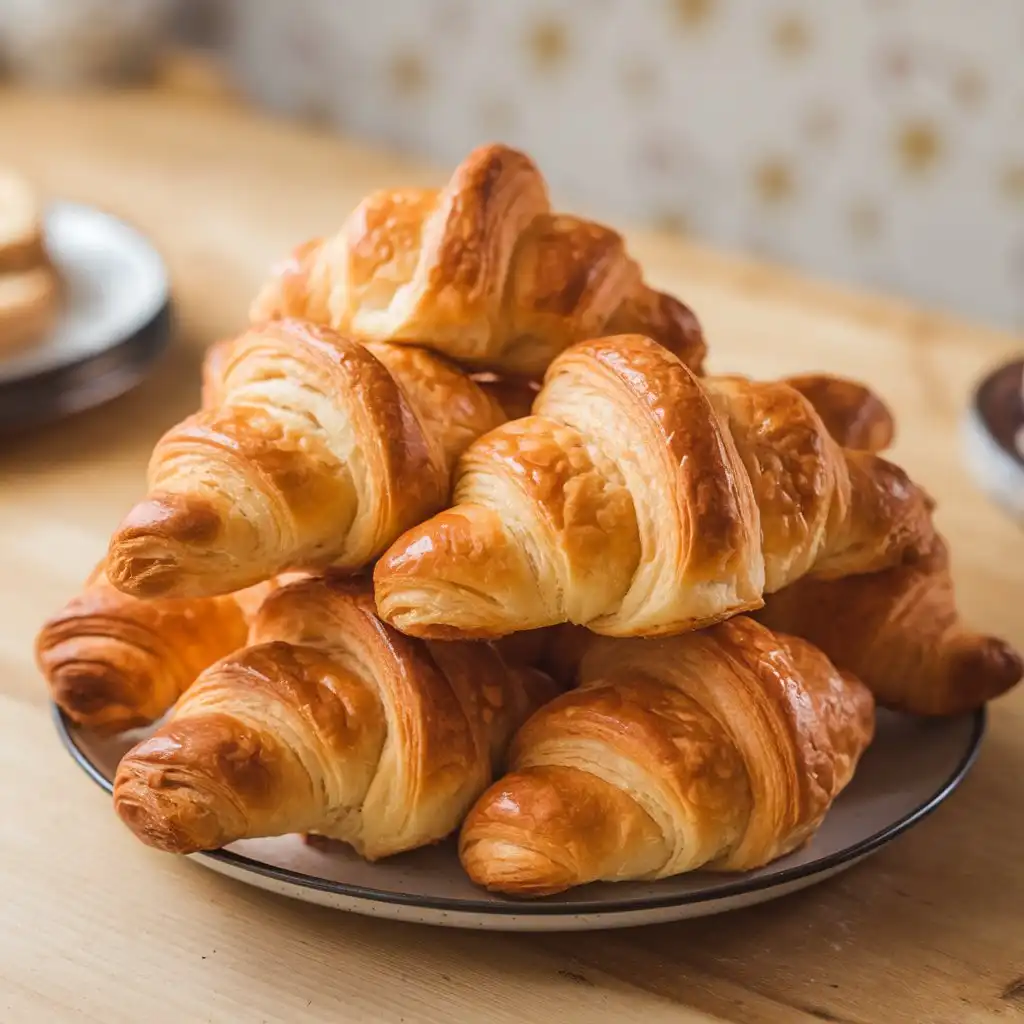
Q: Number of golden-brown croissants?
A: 8